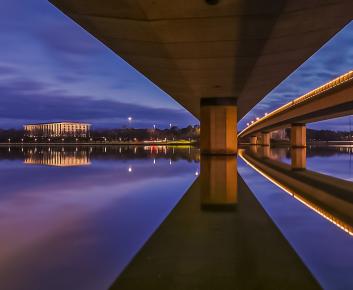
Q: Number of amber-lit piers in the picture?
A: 4